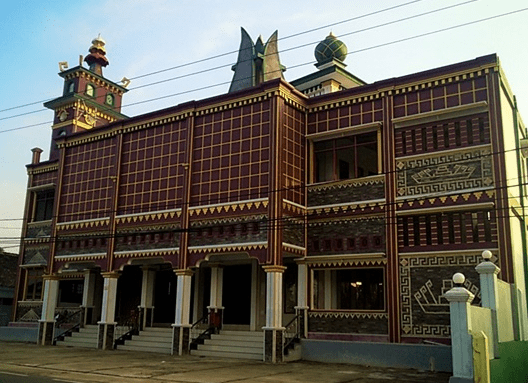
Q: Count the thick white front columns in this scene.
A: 4